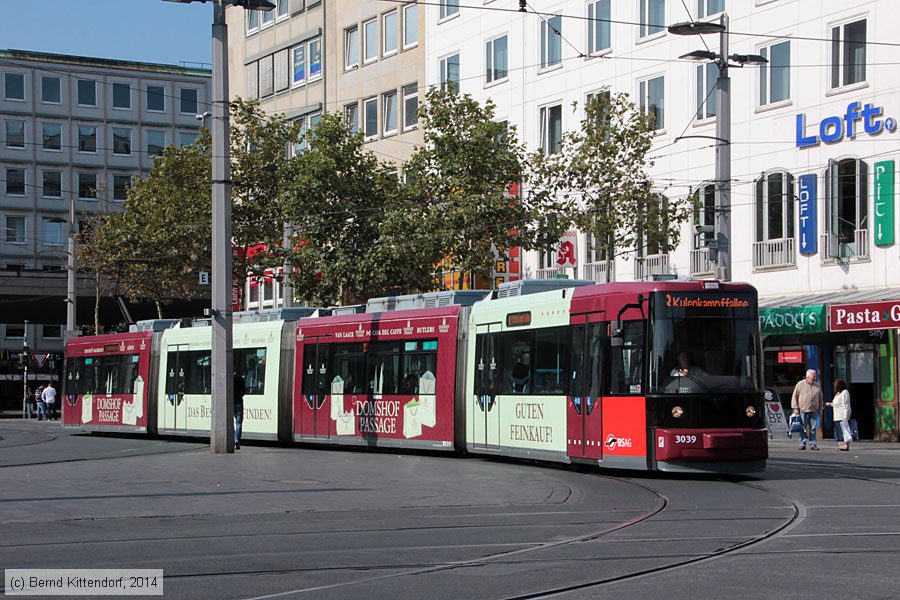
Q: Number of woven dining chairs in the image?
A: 0